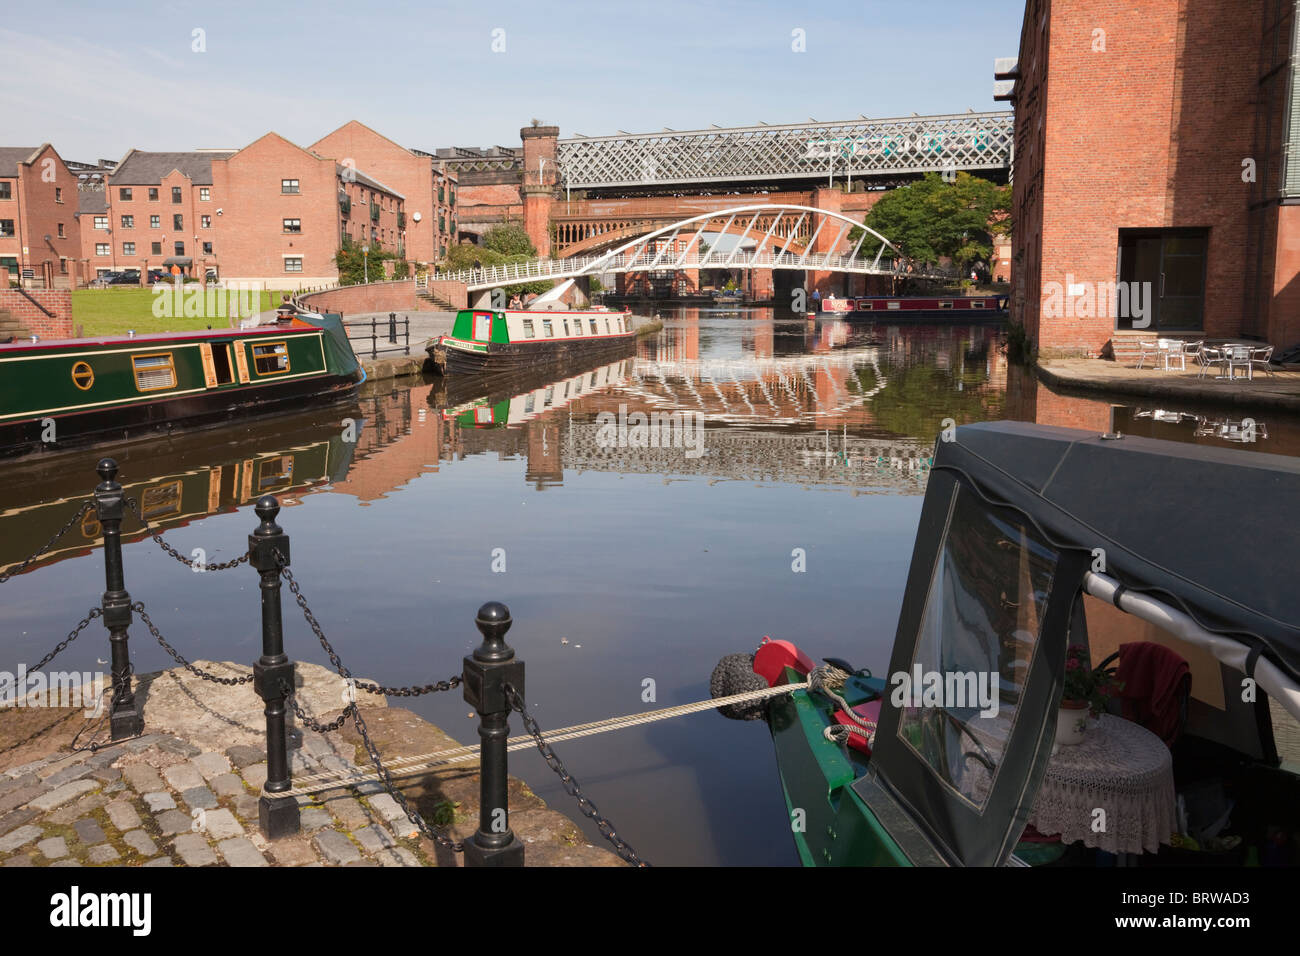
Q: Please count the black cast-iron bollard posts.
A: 3